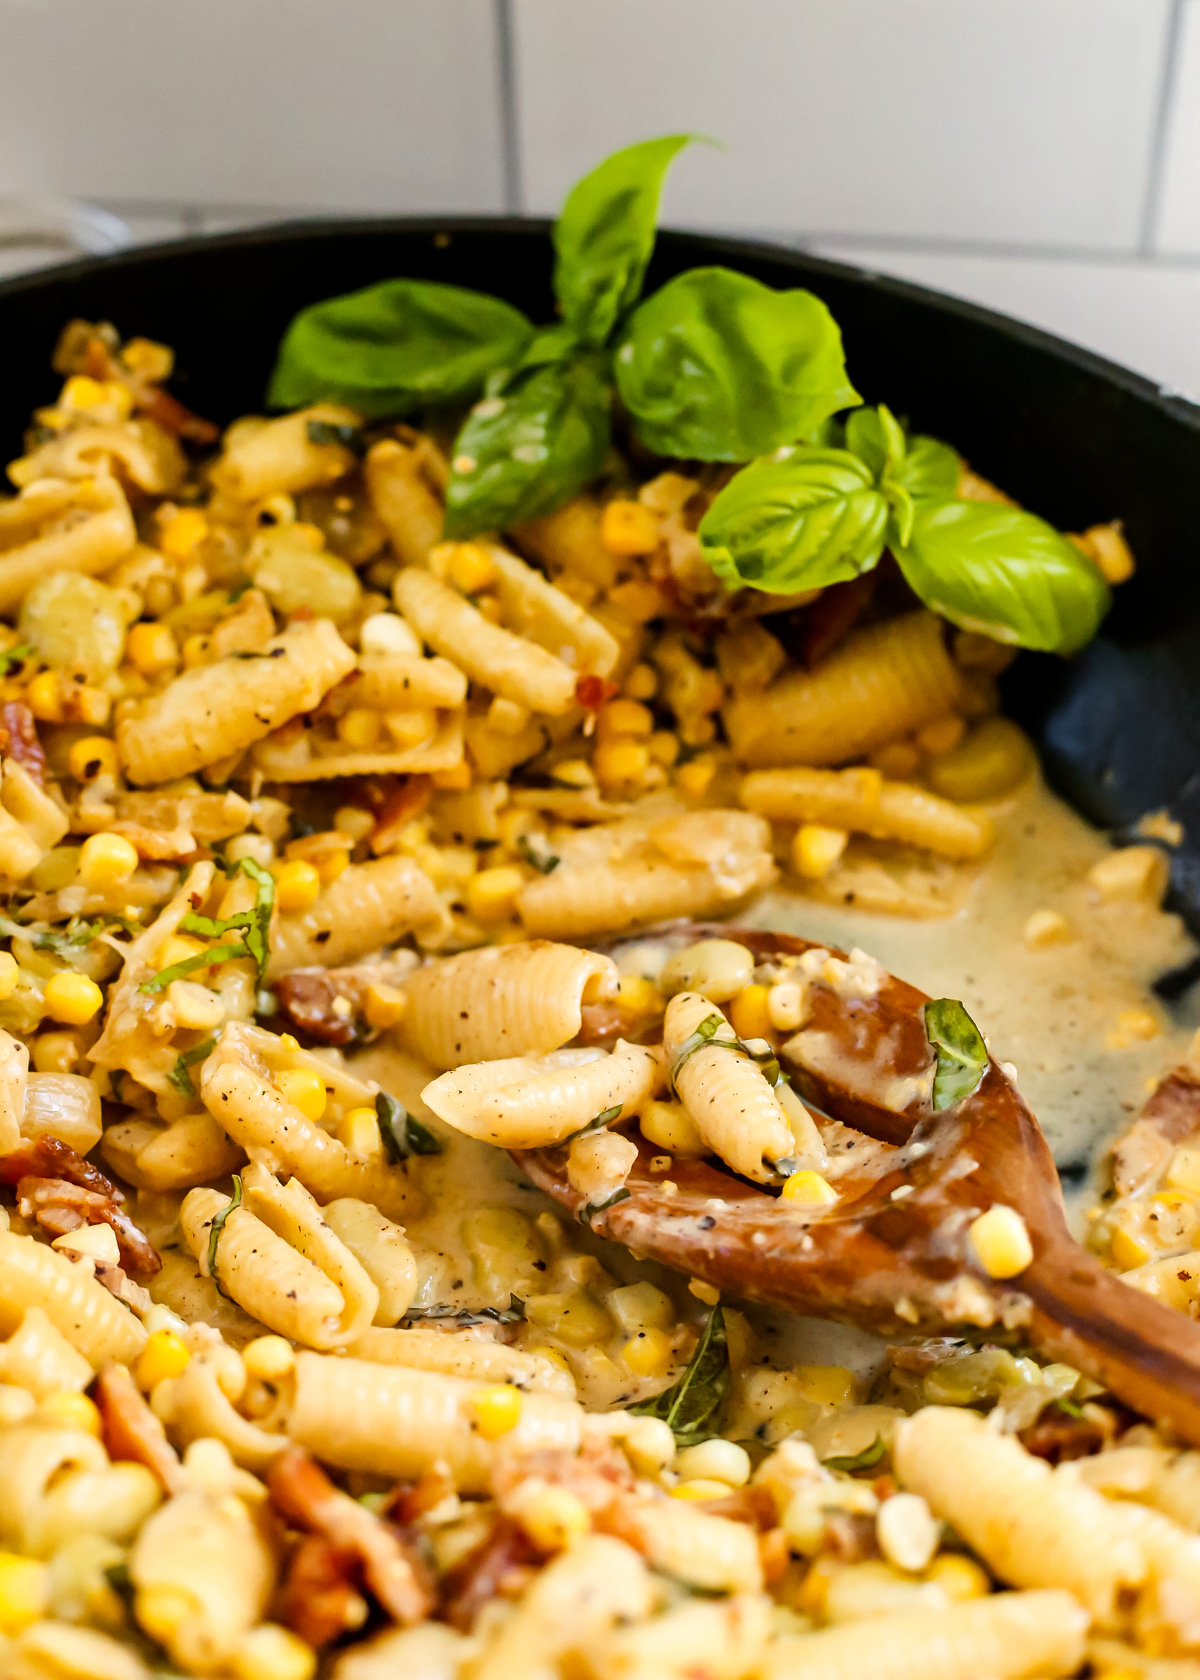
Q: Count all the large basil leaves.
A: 6